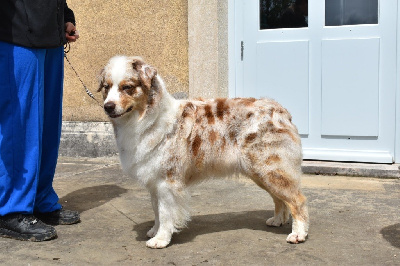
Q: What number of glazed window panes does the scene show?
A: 2